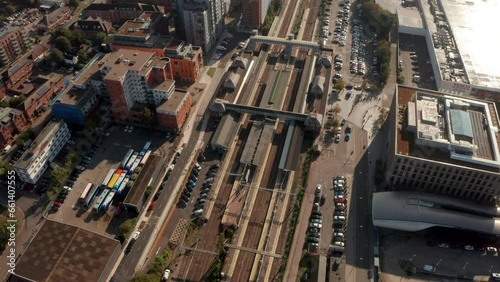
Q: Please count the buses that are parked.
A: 13